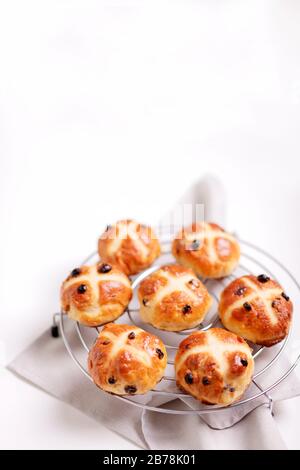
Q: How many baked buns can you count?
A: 7